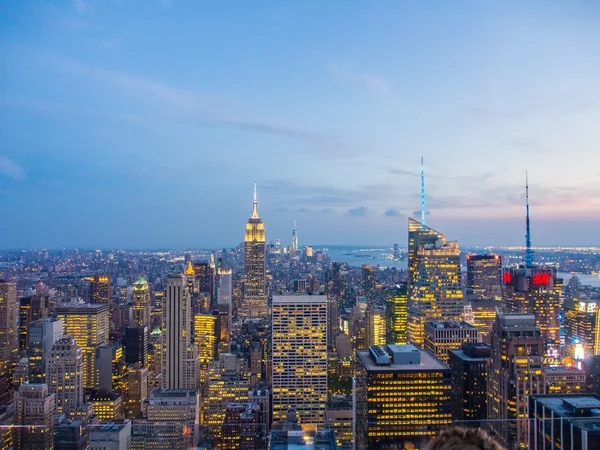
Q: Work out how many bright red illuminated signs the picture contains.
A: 2